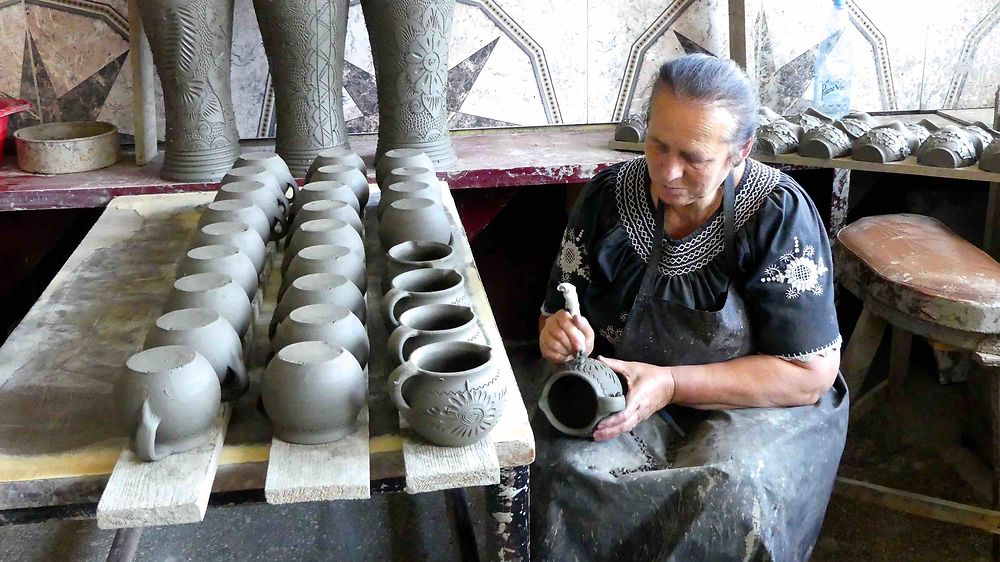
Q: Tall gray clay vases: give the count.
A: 3